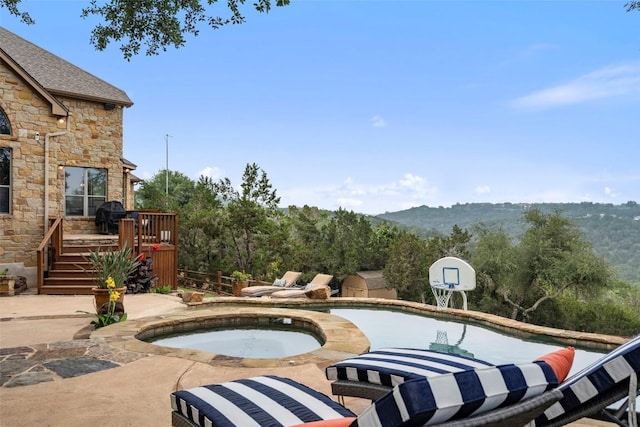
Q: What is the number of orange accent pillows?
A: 2